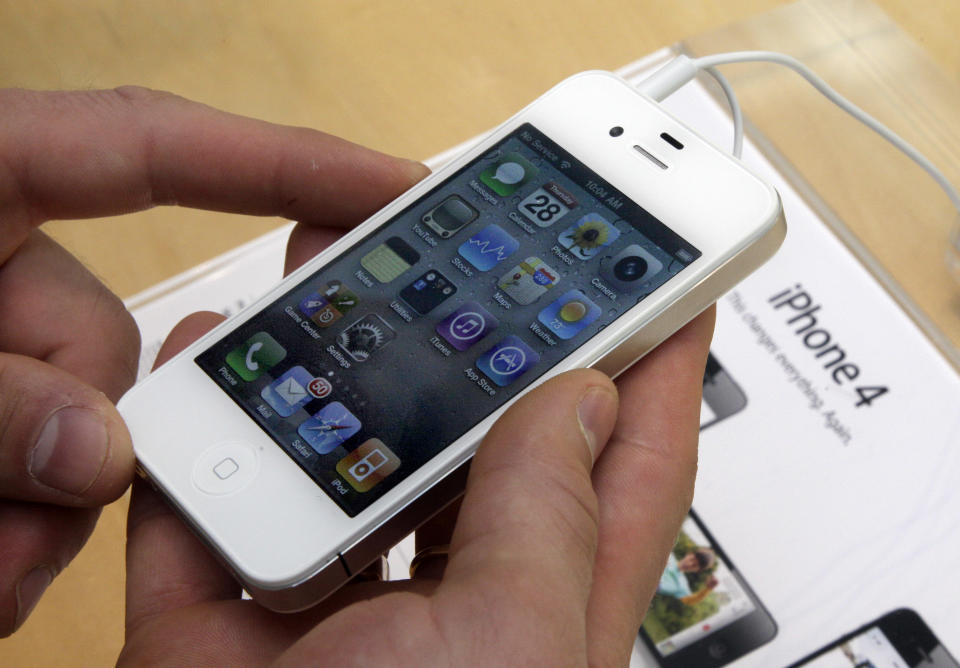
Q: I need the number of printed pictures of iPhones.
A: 3